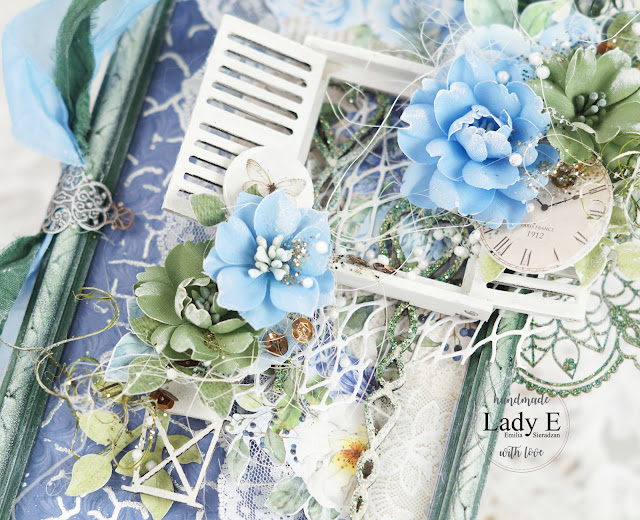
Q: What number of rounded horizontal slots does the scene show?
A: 12